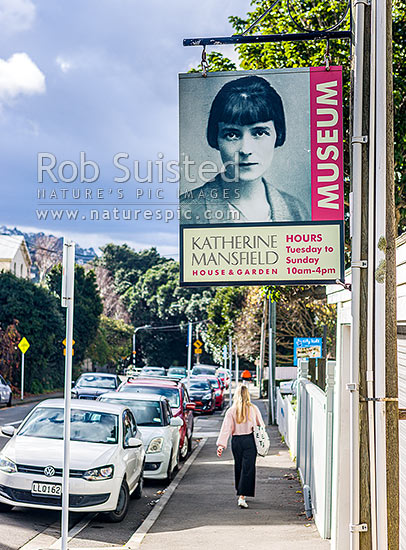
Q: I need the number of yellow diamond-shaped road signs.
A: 3